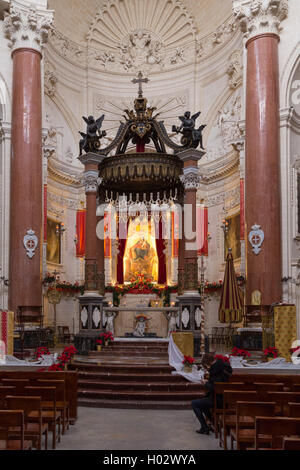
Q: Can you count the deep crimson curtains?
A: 2